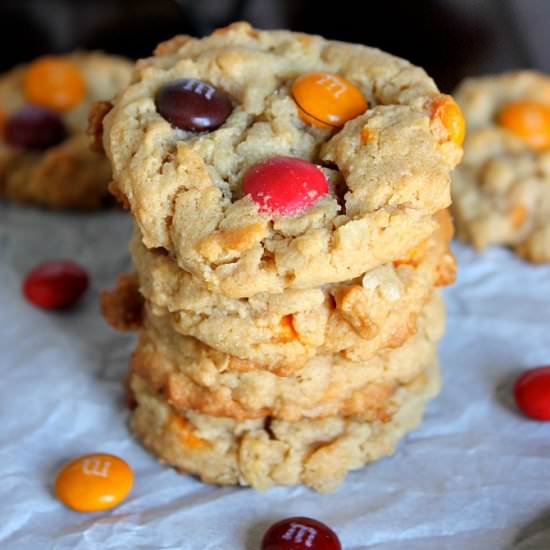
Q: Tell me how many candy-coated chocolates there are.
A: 11